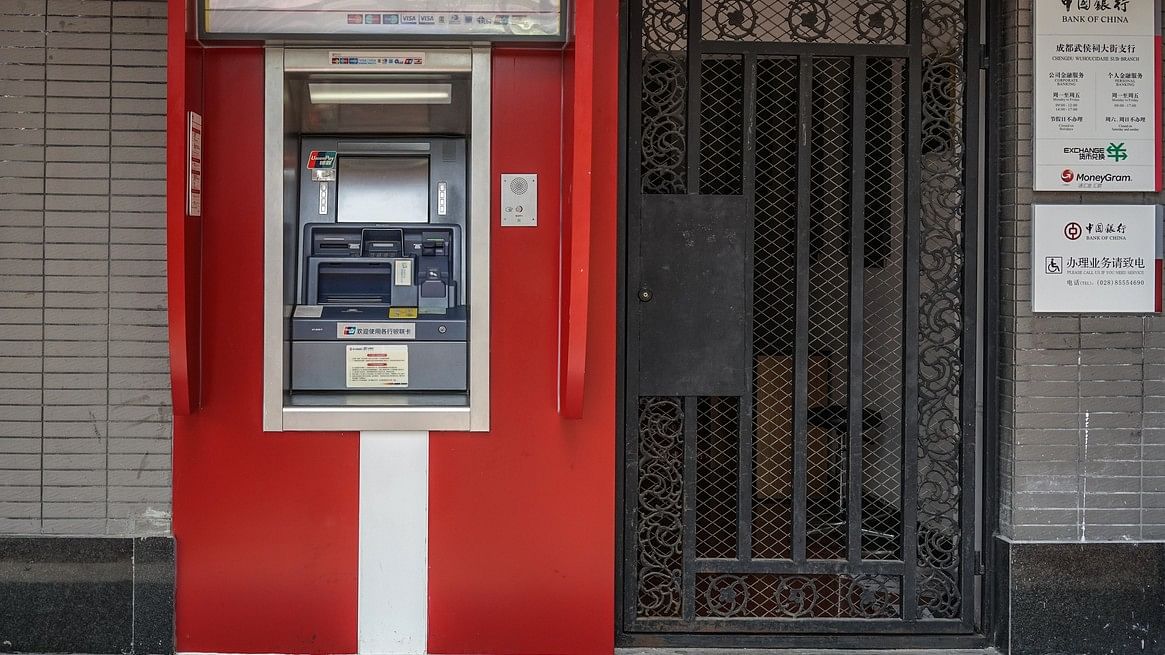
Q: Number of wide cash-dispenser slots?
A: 1